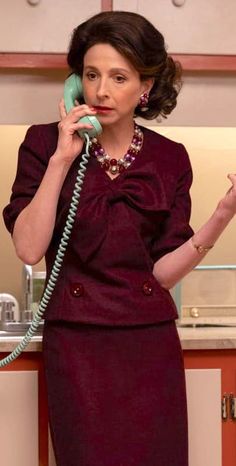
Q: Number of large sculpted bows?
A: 1